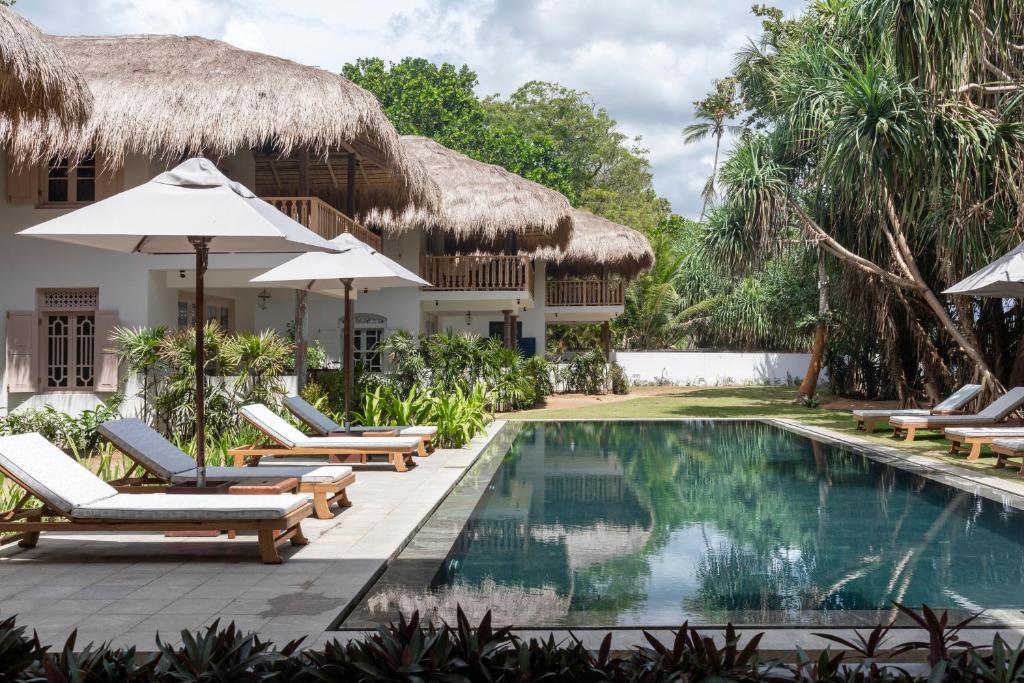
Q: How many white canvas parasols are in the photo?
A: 3